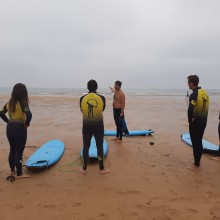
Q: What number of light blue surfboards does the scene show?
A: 4